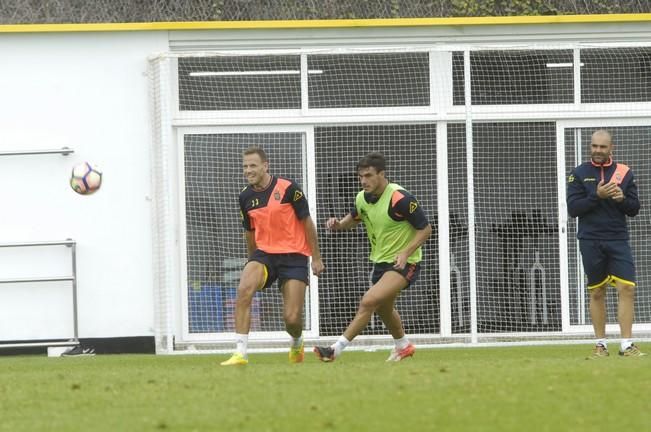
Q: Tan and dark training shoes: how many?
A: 2